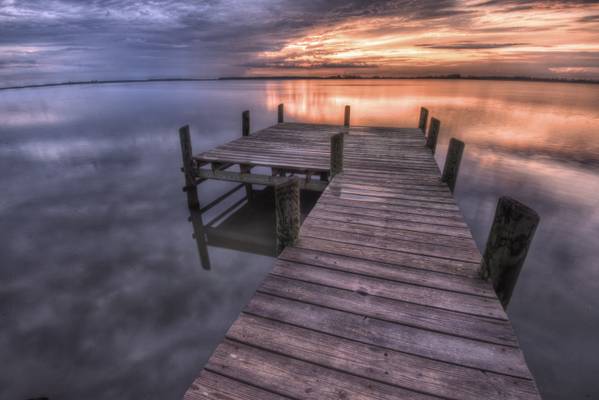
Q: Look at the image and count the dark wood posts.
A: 10